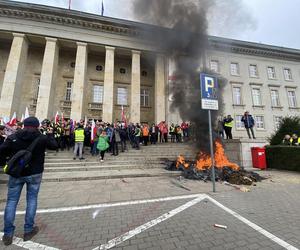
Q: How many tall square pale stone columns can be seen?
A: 6